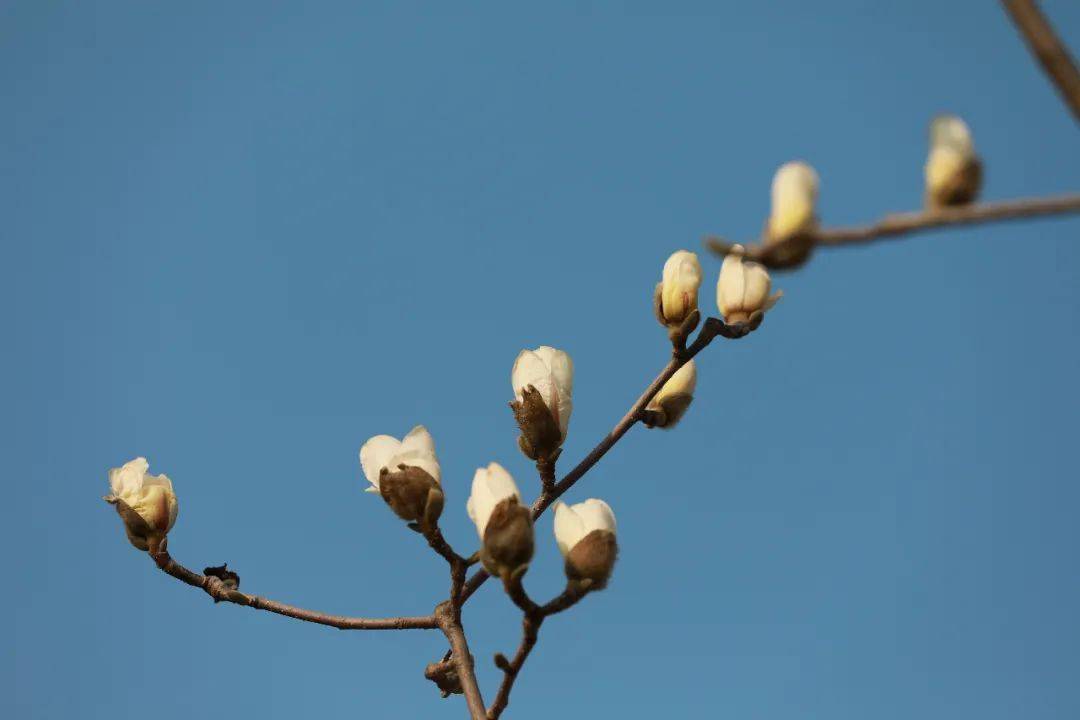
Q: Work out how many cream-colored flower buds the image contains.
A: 10